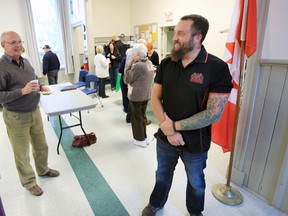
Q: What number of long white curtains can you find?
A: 2